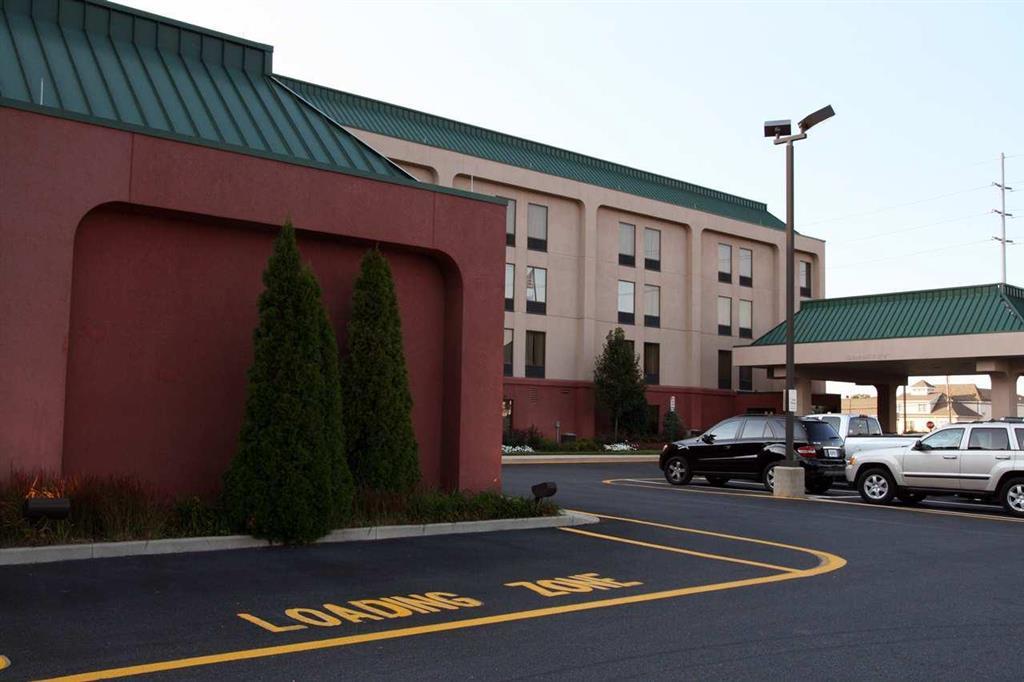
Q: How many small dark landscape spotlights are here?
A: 2